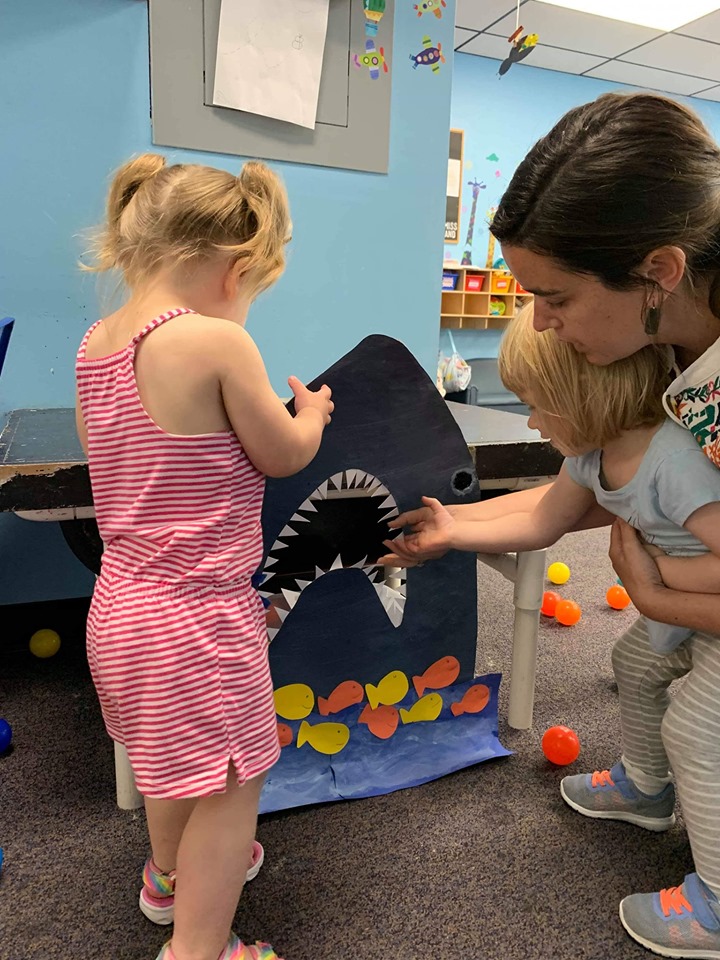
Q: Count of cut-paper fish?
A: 9